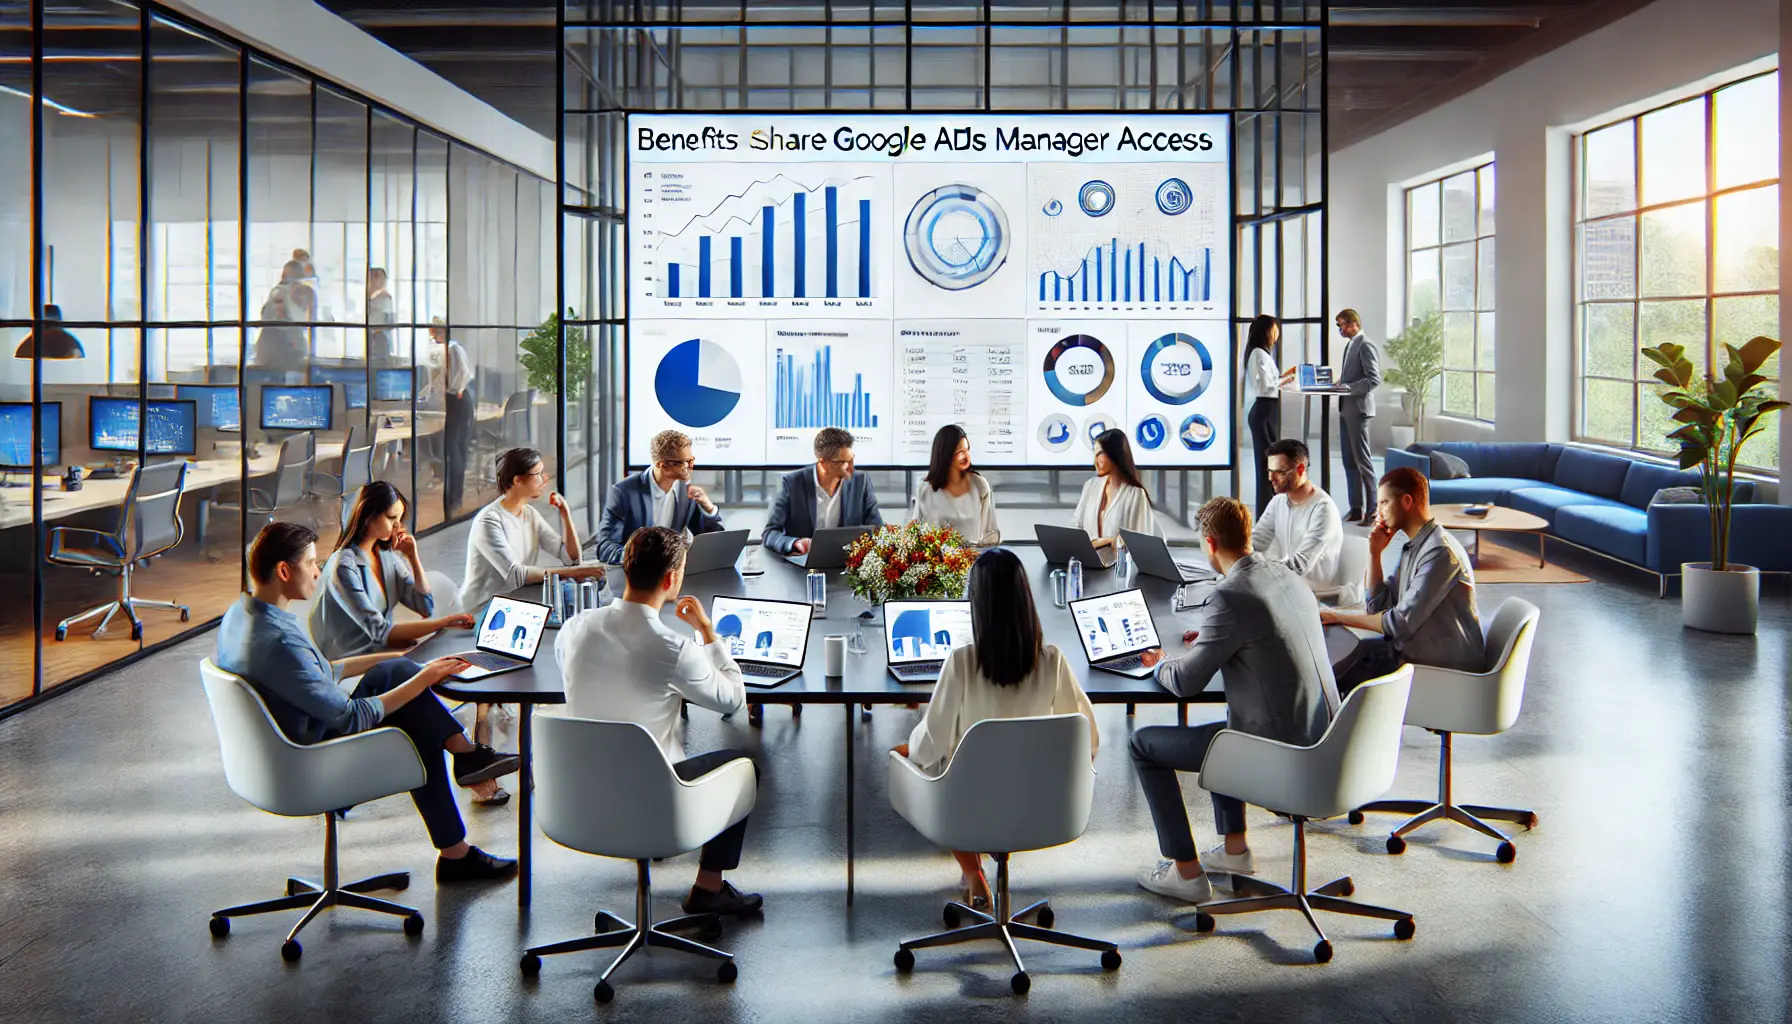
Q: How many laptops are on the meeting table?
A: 8